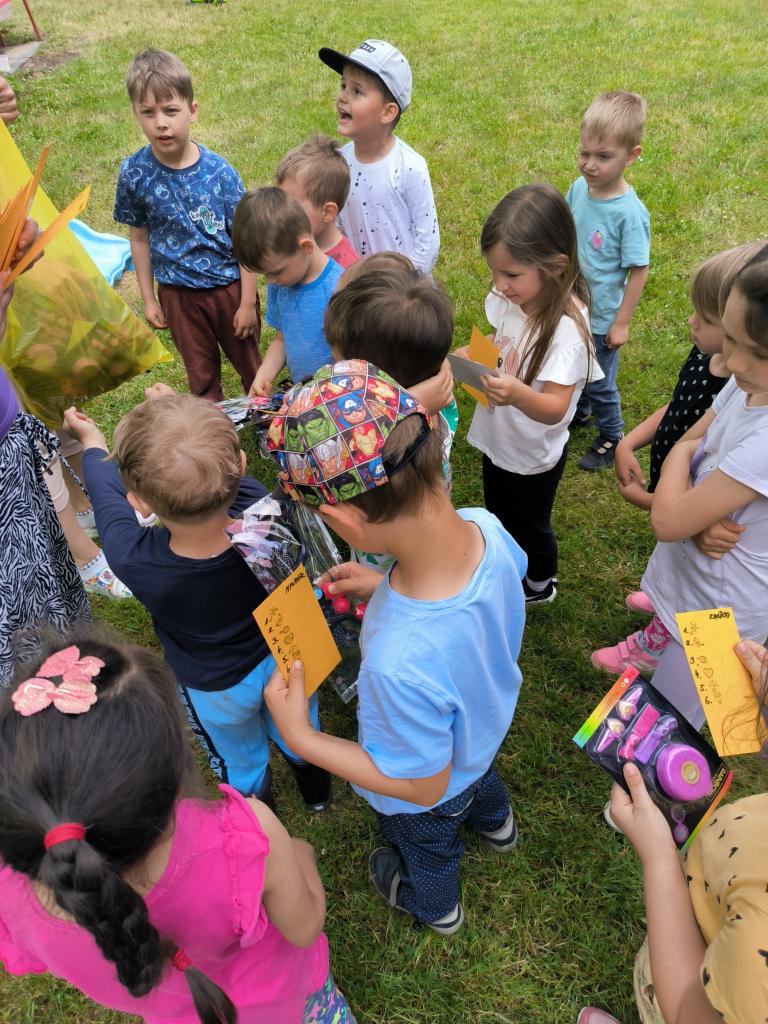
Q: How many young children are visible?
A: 14